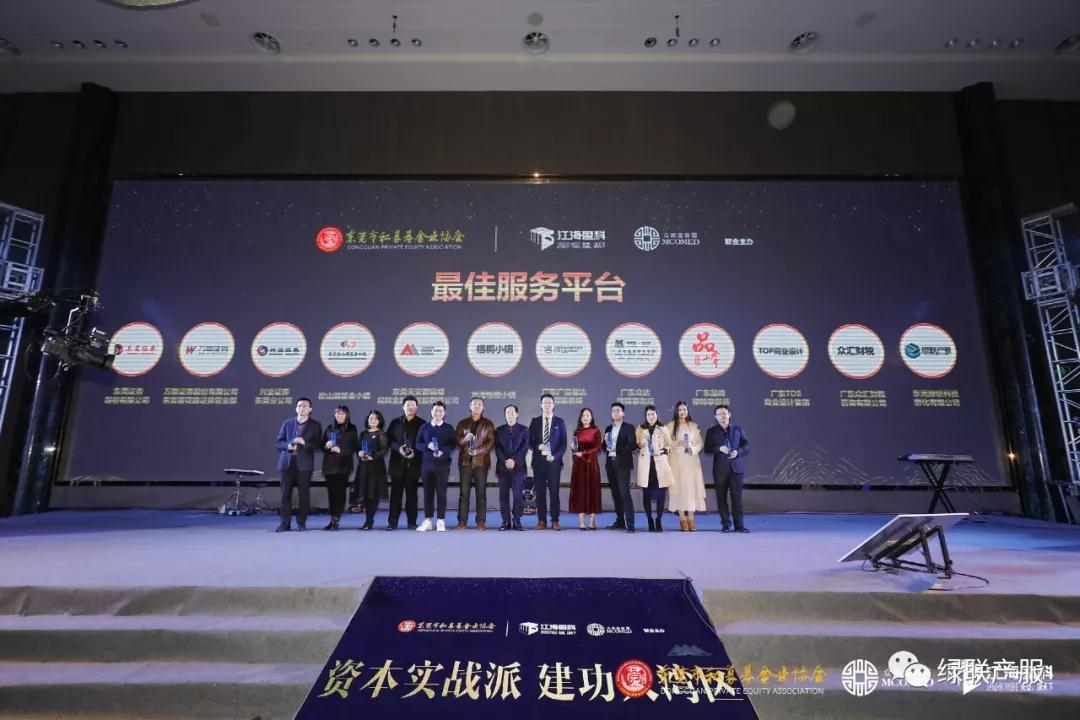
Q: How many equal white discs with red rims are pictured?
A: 12